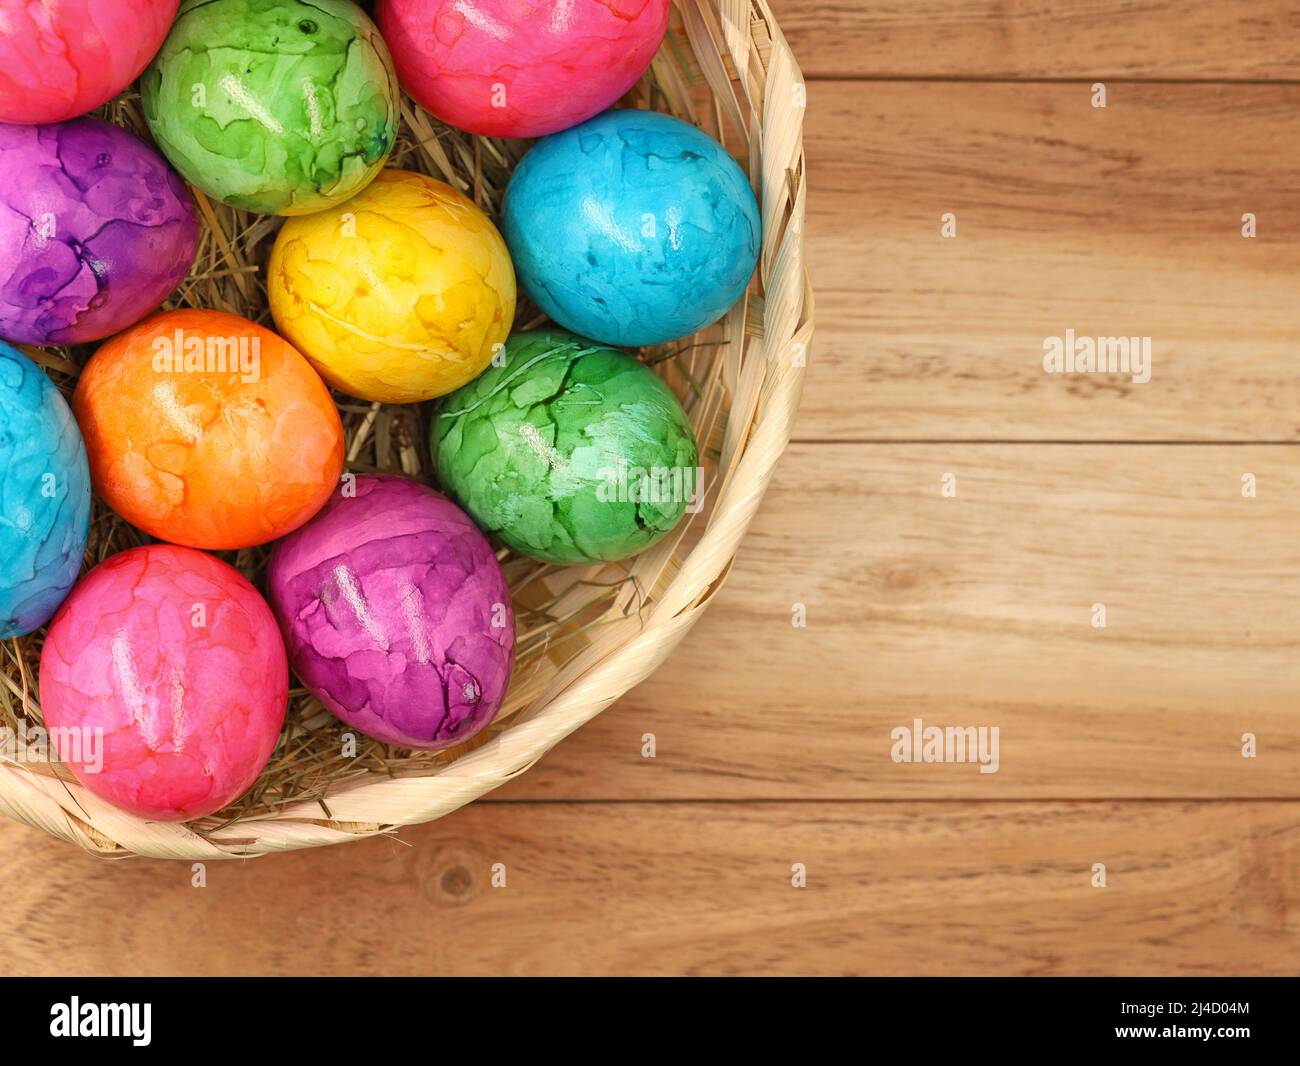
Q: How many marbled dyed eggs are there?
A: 11